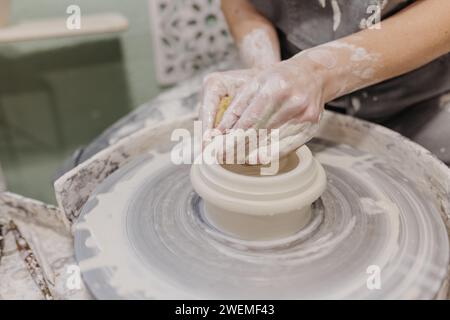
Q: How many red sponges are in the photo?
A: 0